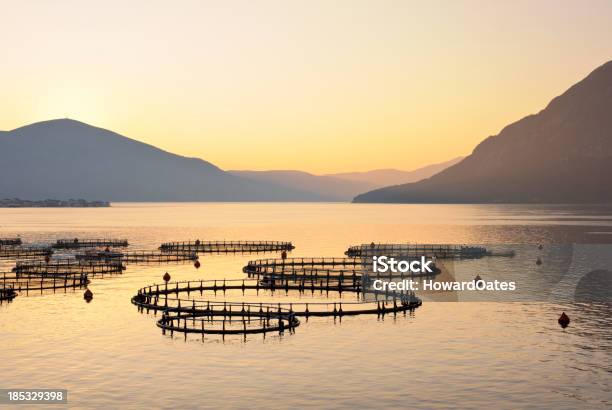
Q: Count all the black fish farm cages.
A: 13